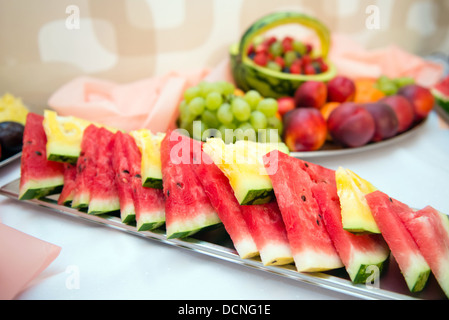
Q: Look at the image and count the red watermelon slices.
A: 13